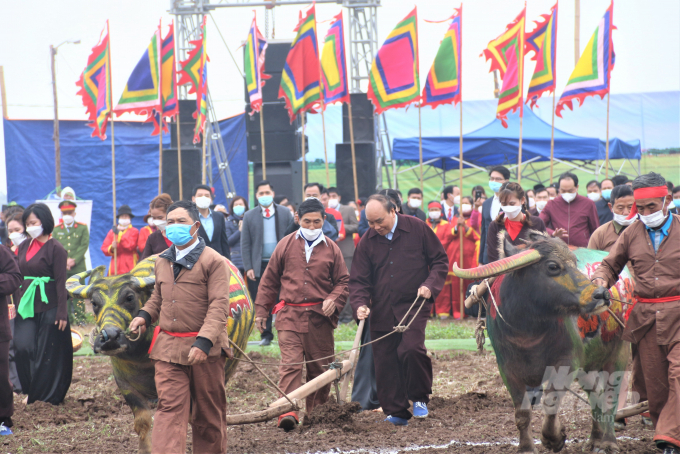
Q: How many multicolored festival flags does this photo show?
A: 12